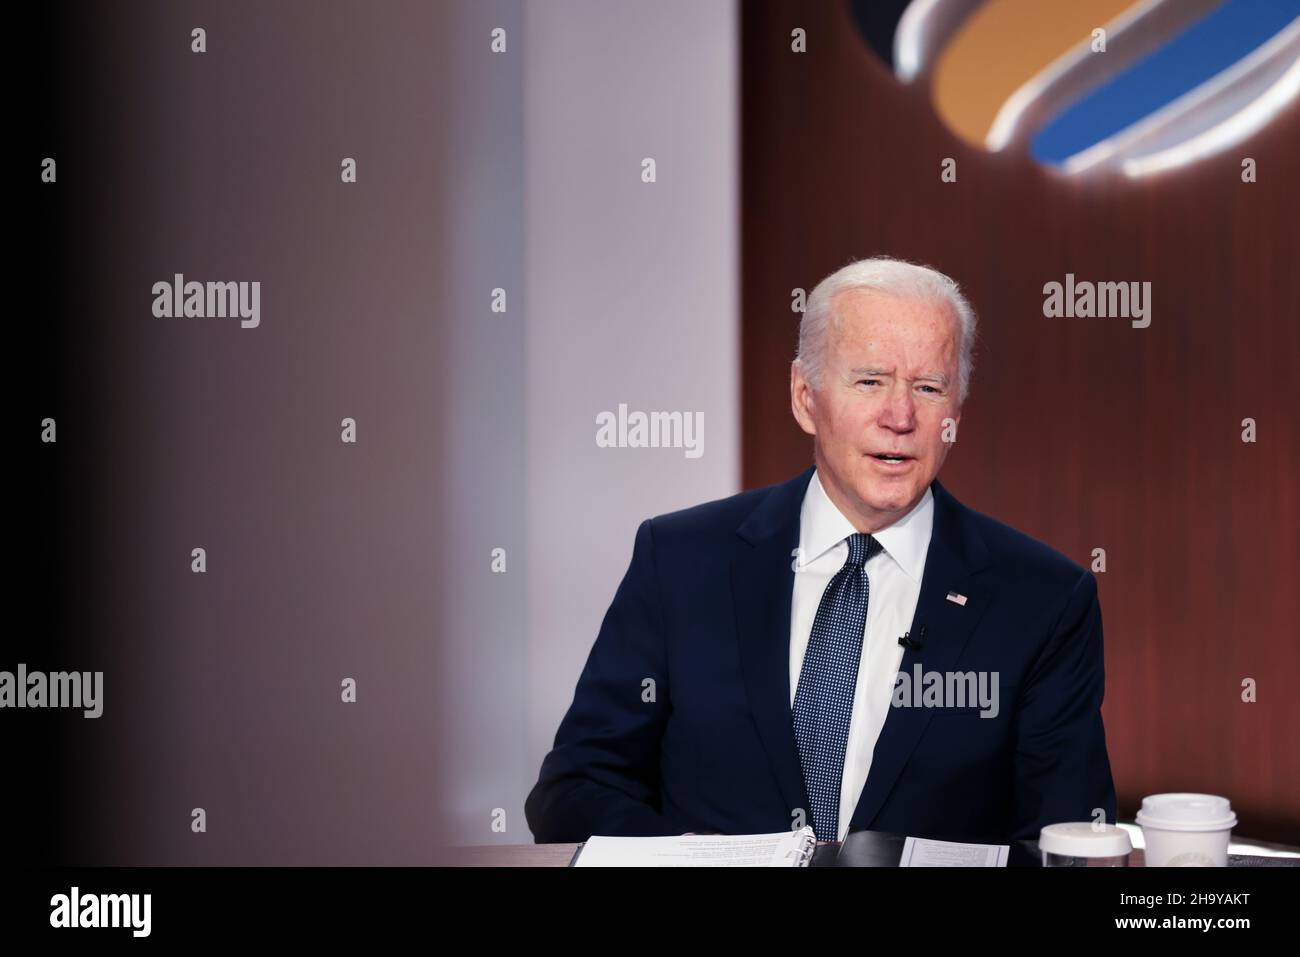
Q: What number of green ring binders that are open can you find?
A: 0